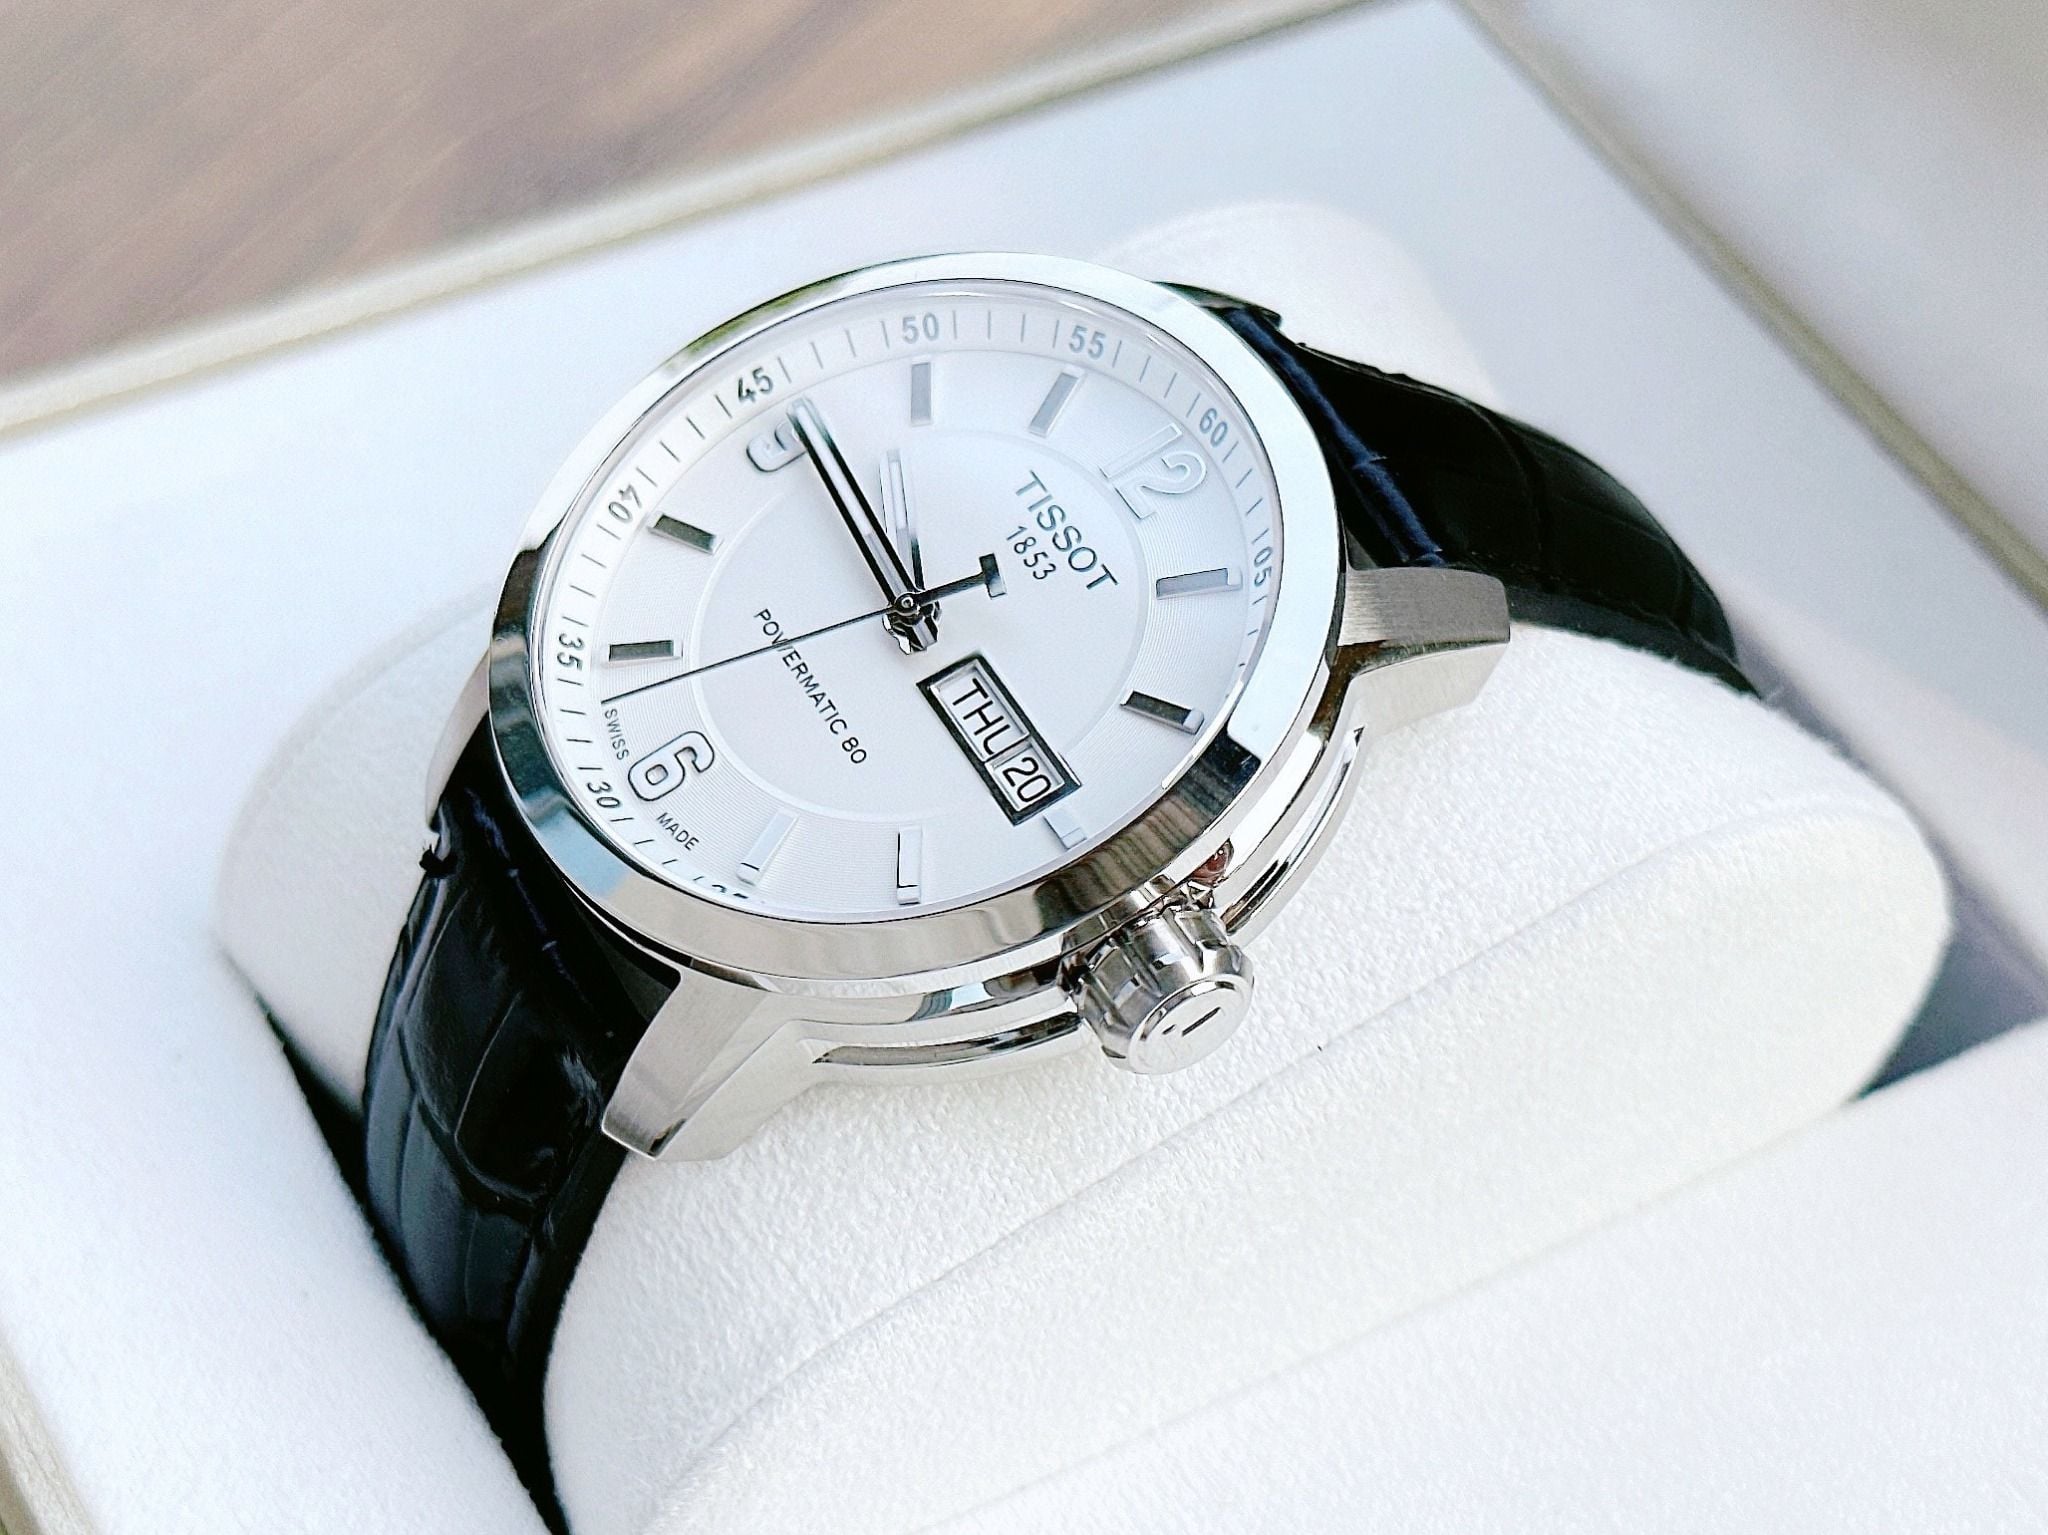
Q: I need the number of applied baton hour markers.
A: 9